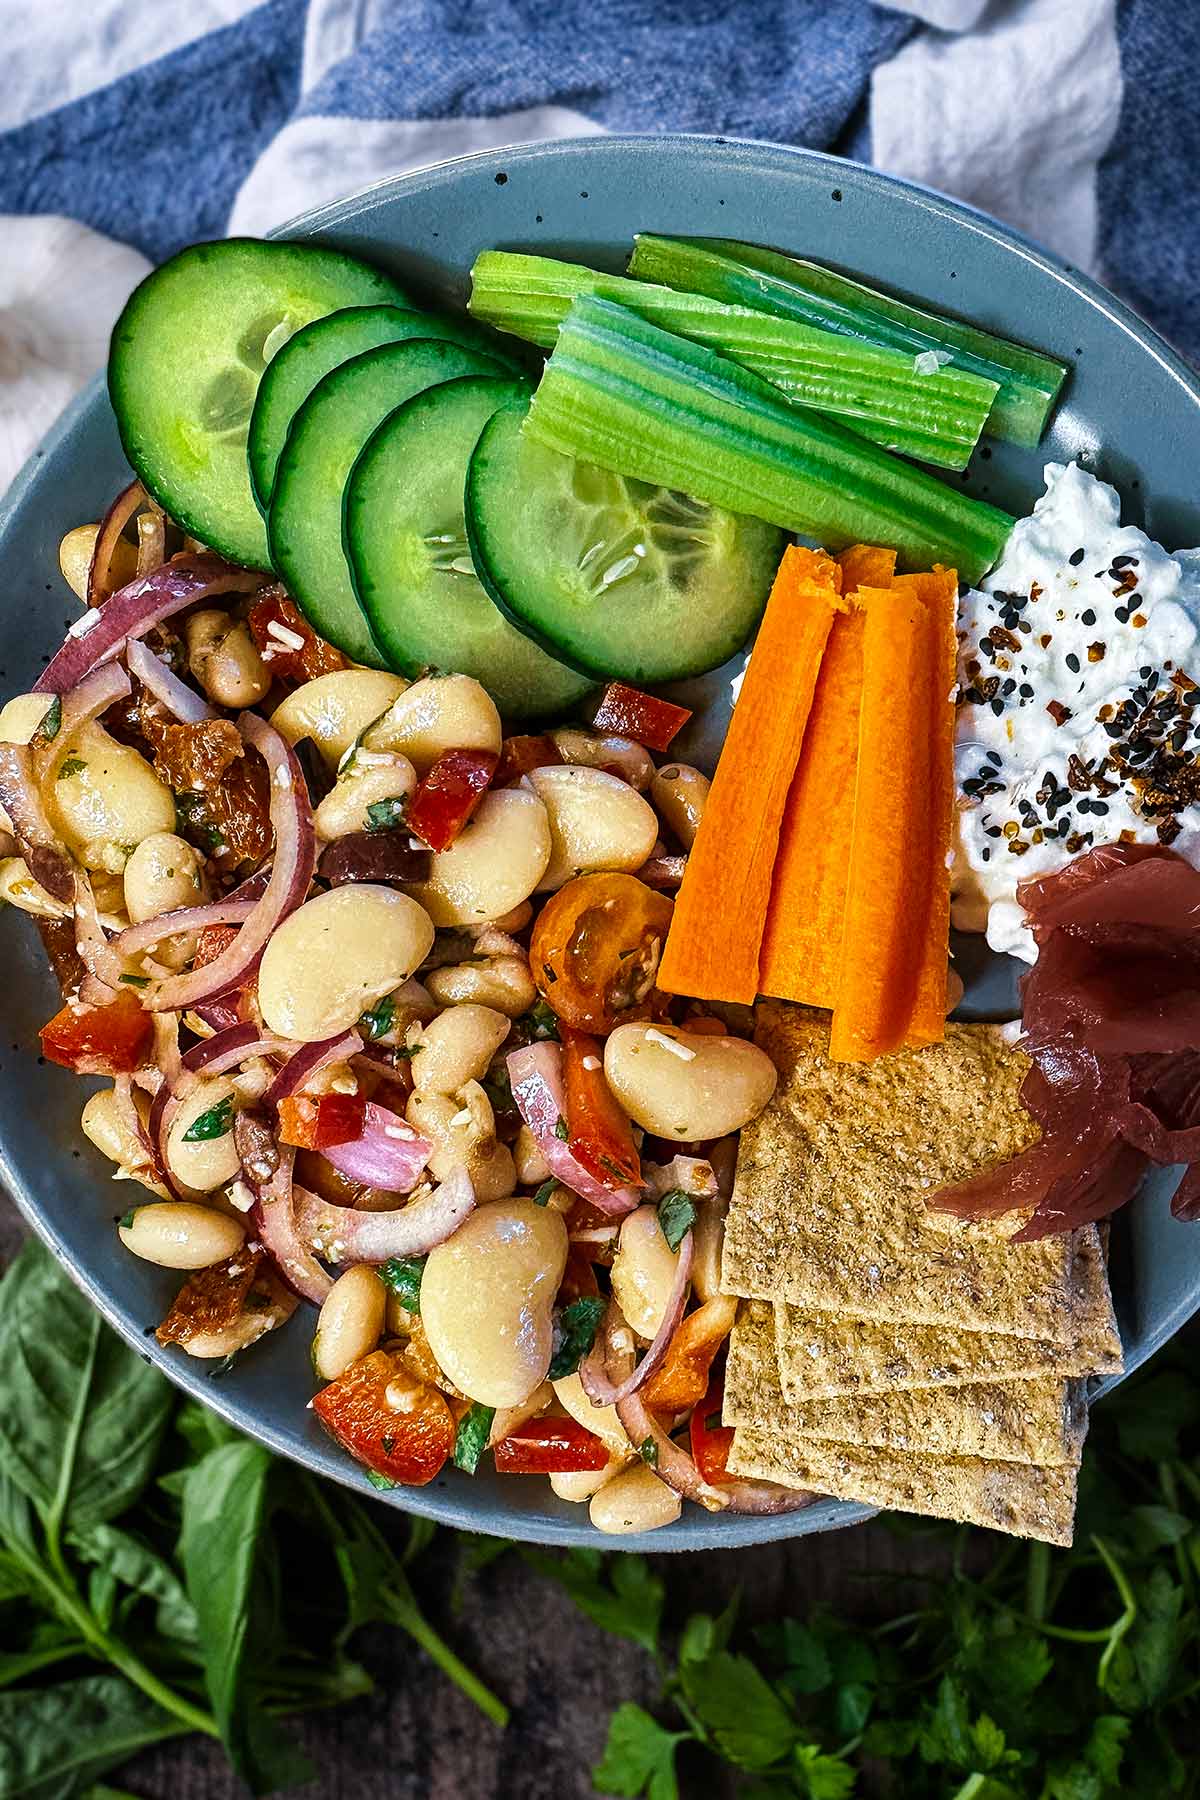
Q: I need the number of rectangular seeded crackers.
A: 4